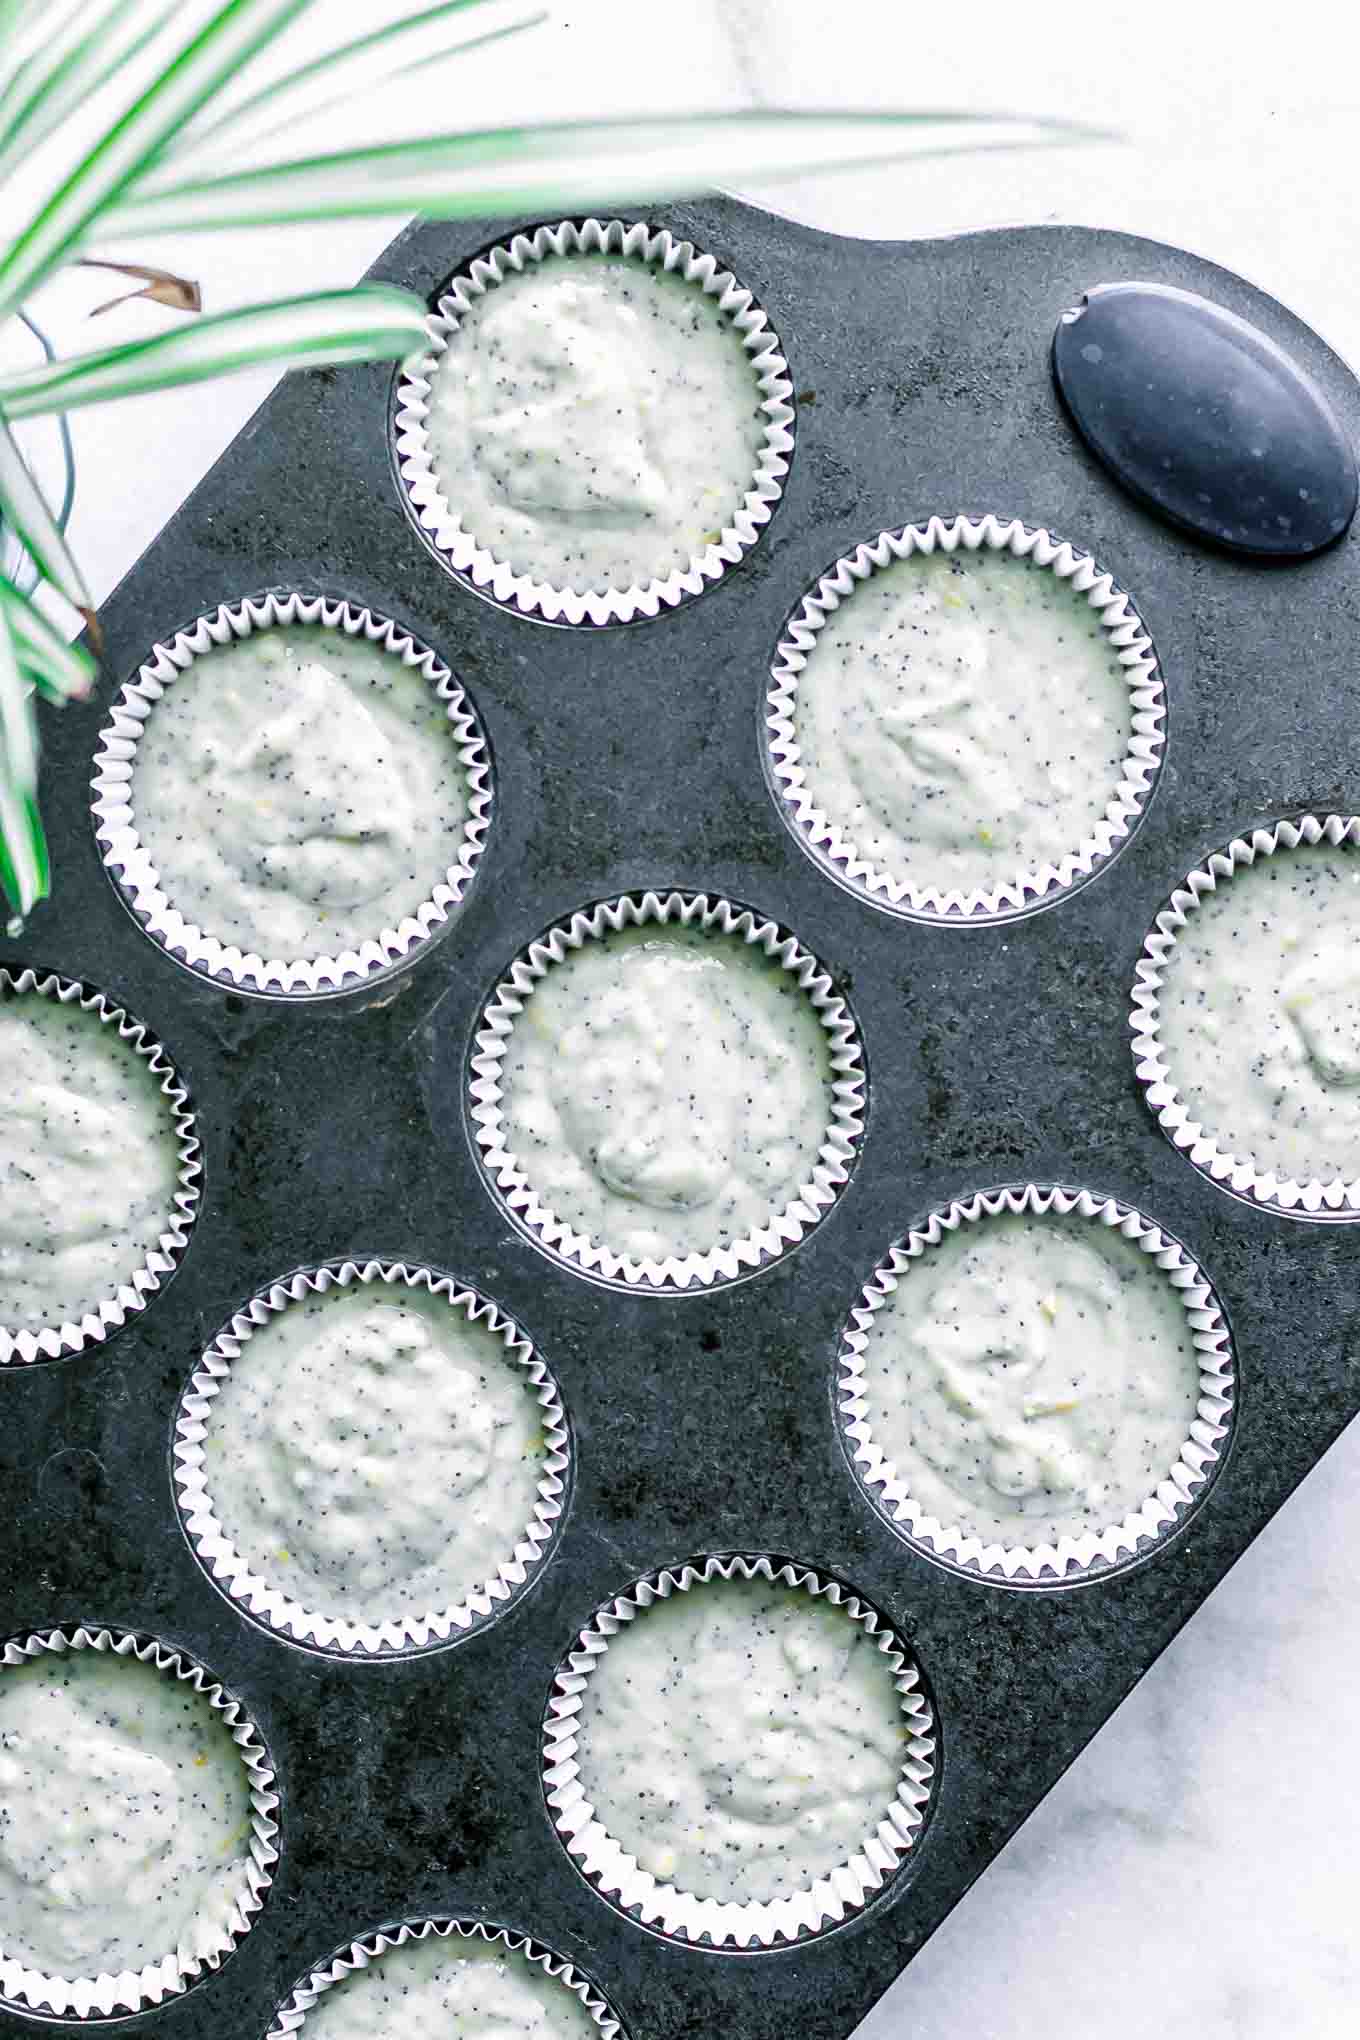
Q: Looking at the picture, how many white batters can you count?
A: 11